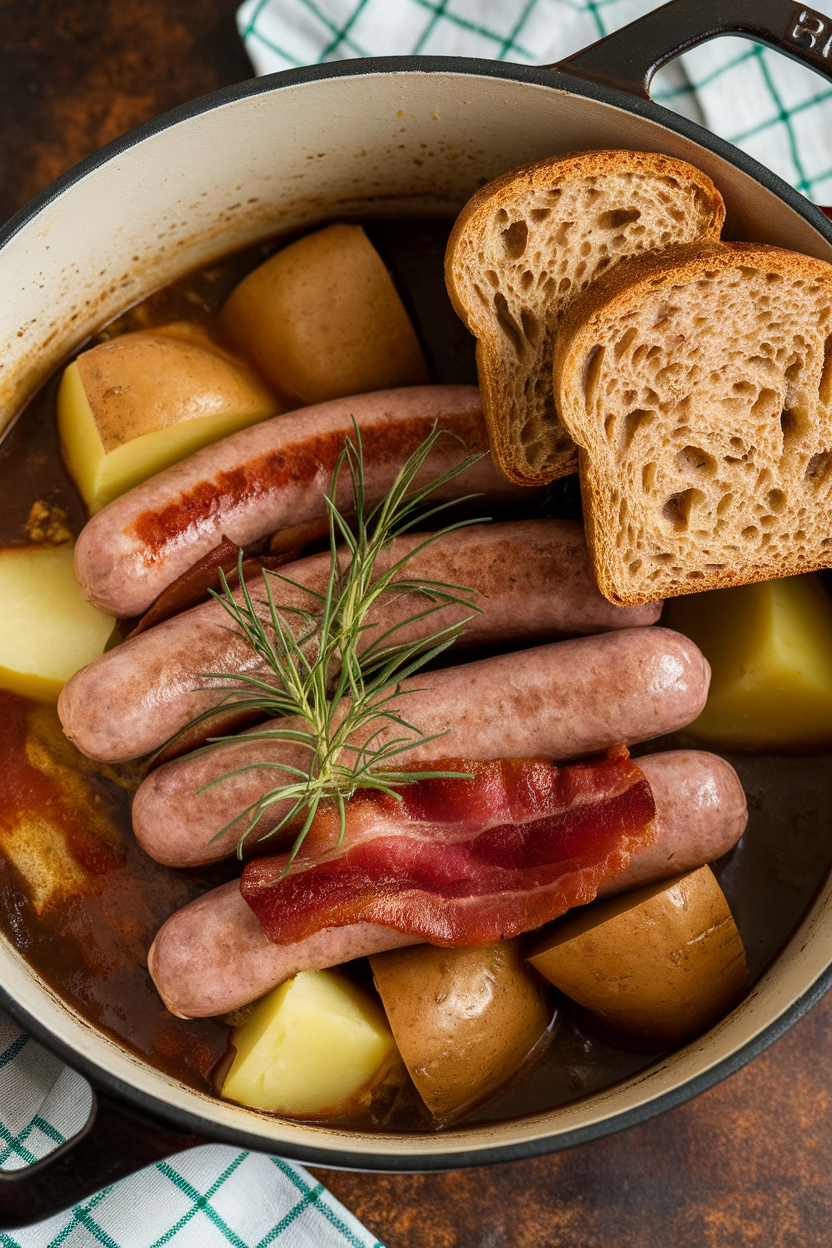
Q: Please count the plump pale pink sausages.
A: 4